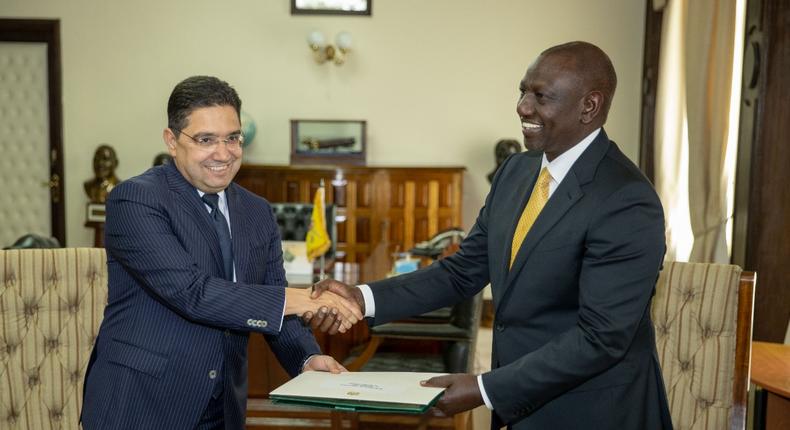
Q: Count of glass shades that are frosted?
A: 2